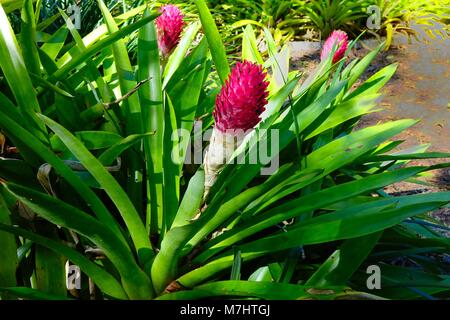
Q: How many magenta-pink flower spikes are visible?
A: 3